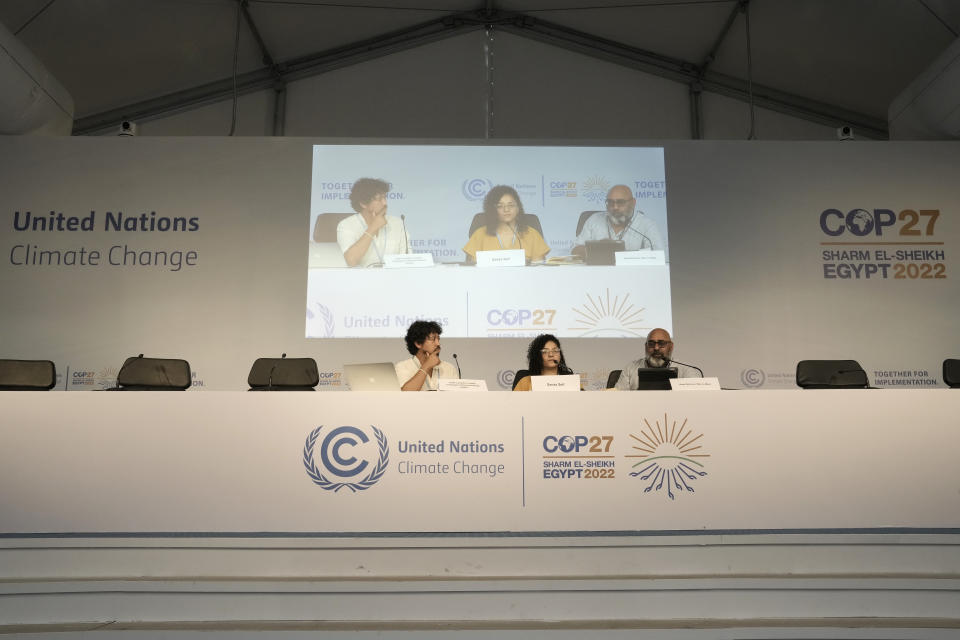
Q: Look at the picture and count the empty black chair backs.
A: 5